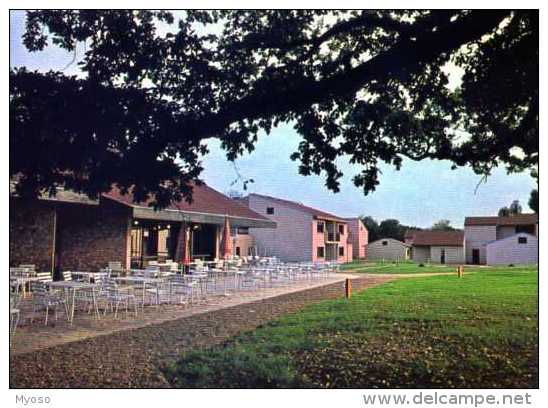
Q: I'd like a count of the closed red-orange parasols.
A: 2